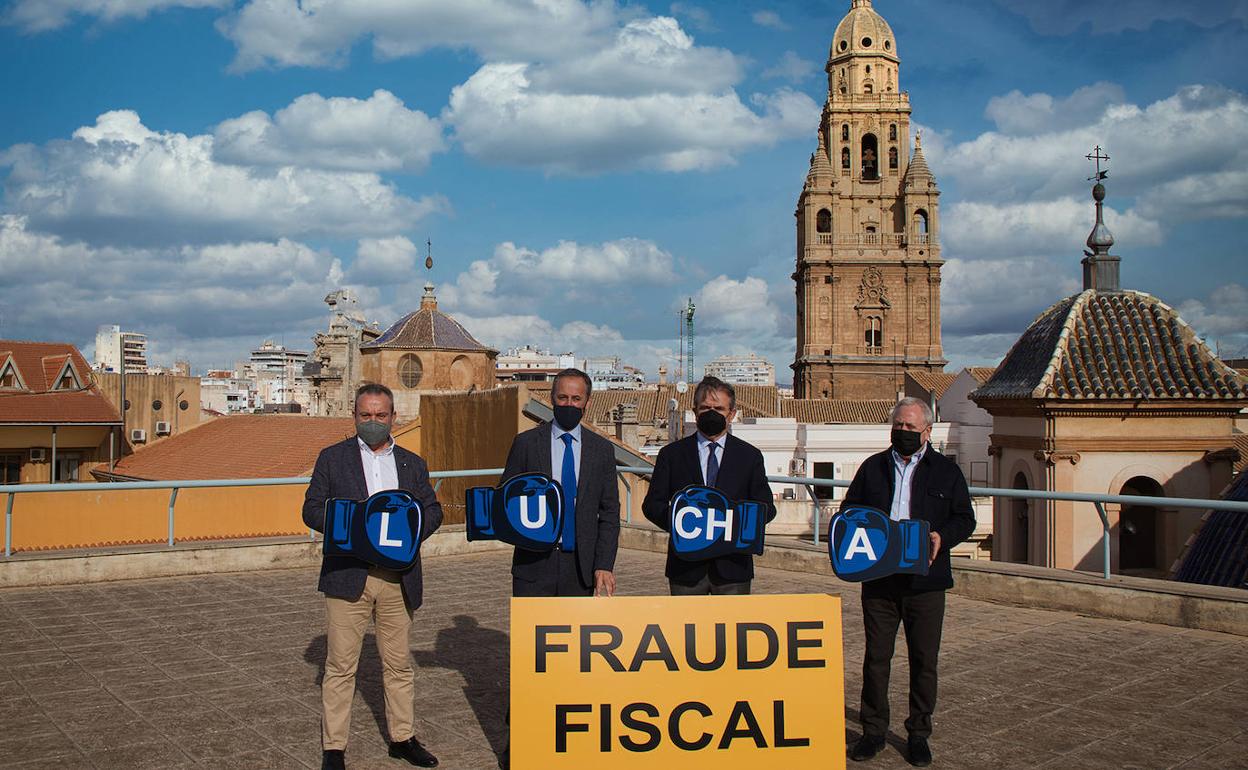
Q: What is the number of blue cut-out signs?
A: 4